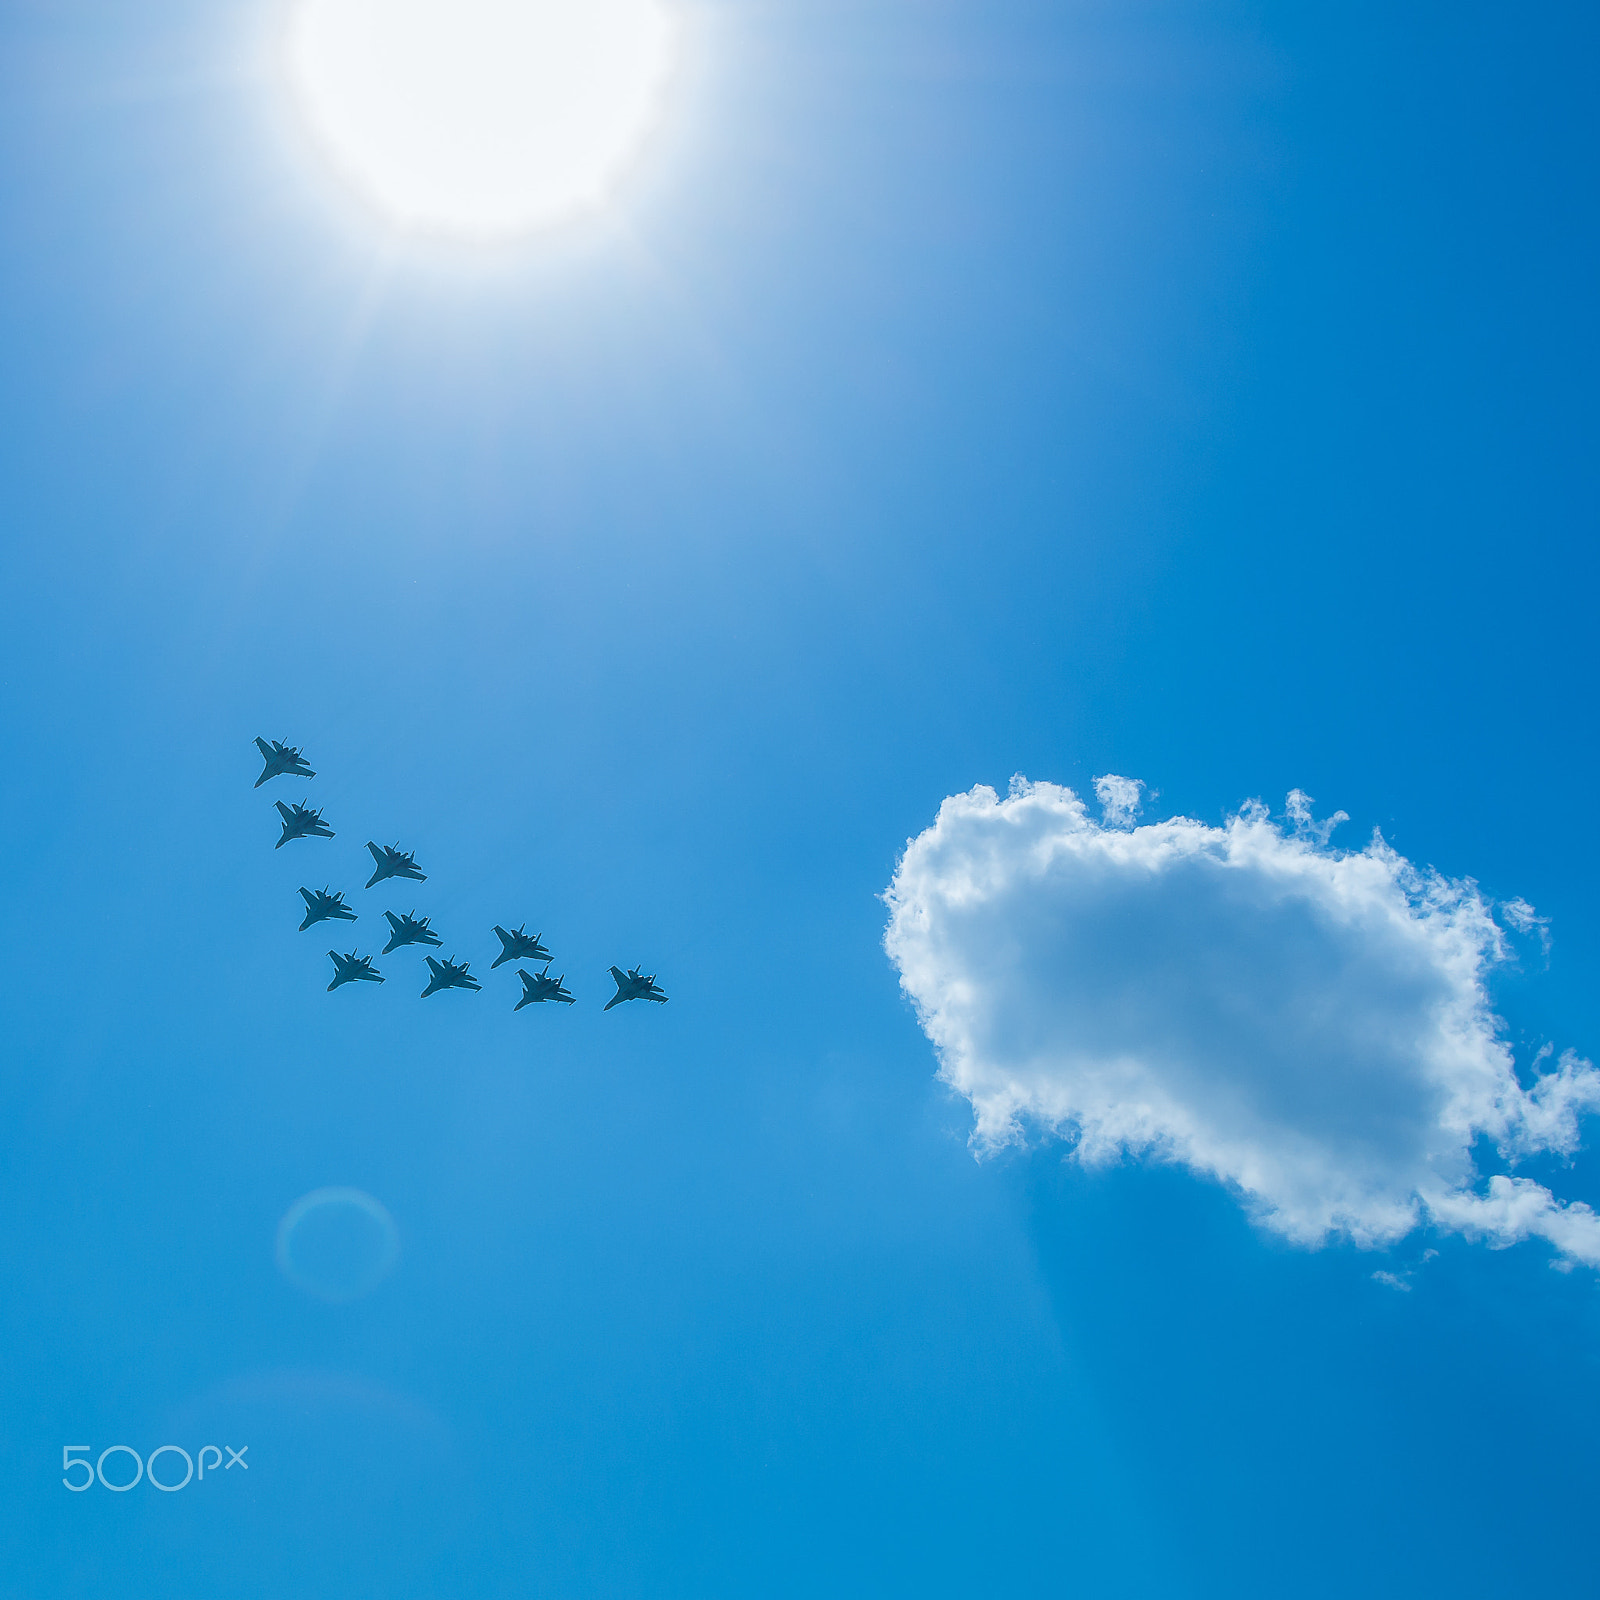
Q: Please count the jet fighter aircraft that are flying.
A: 10